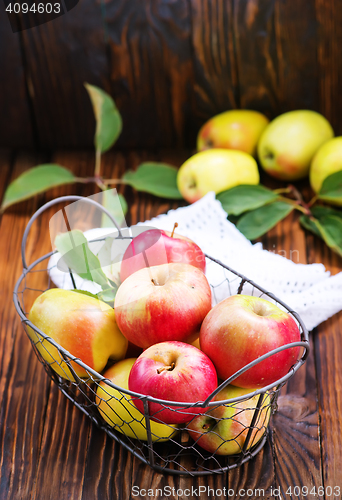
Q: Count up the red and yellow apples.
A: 11